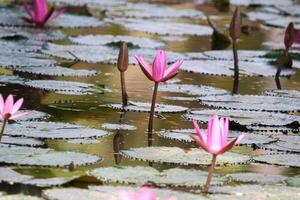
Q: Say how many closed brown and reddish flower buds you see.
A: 3